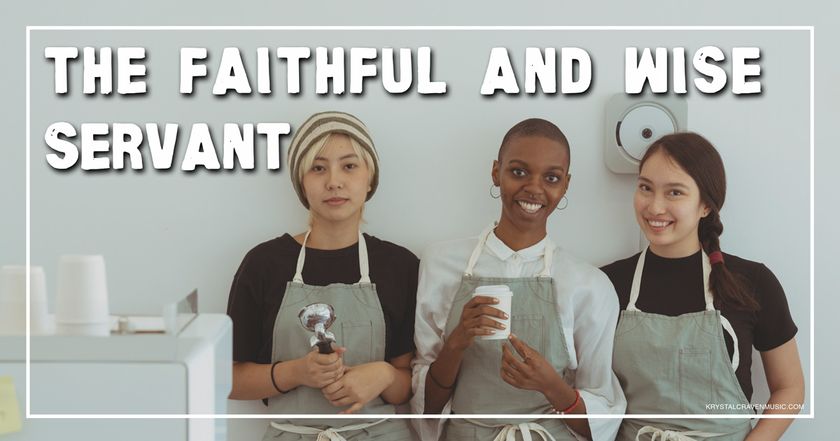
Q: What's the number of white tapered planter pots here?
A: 0